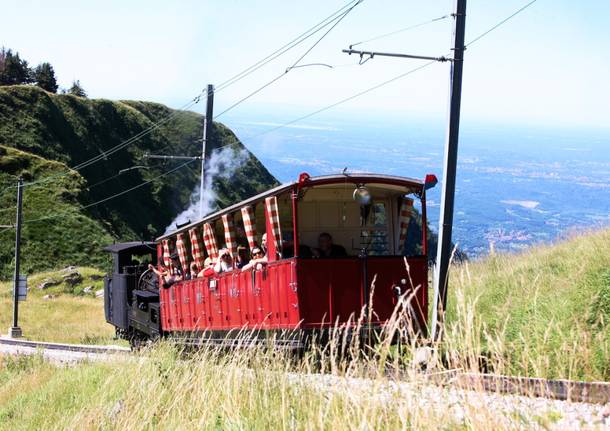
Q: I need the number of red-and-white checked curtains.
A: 8